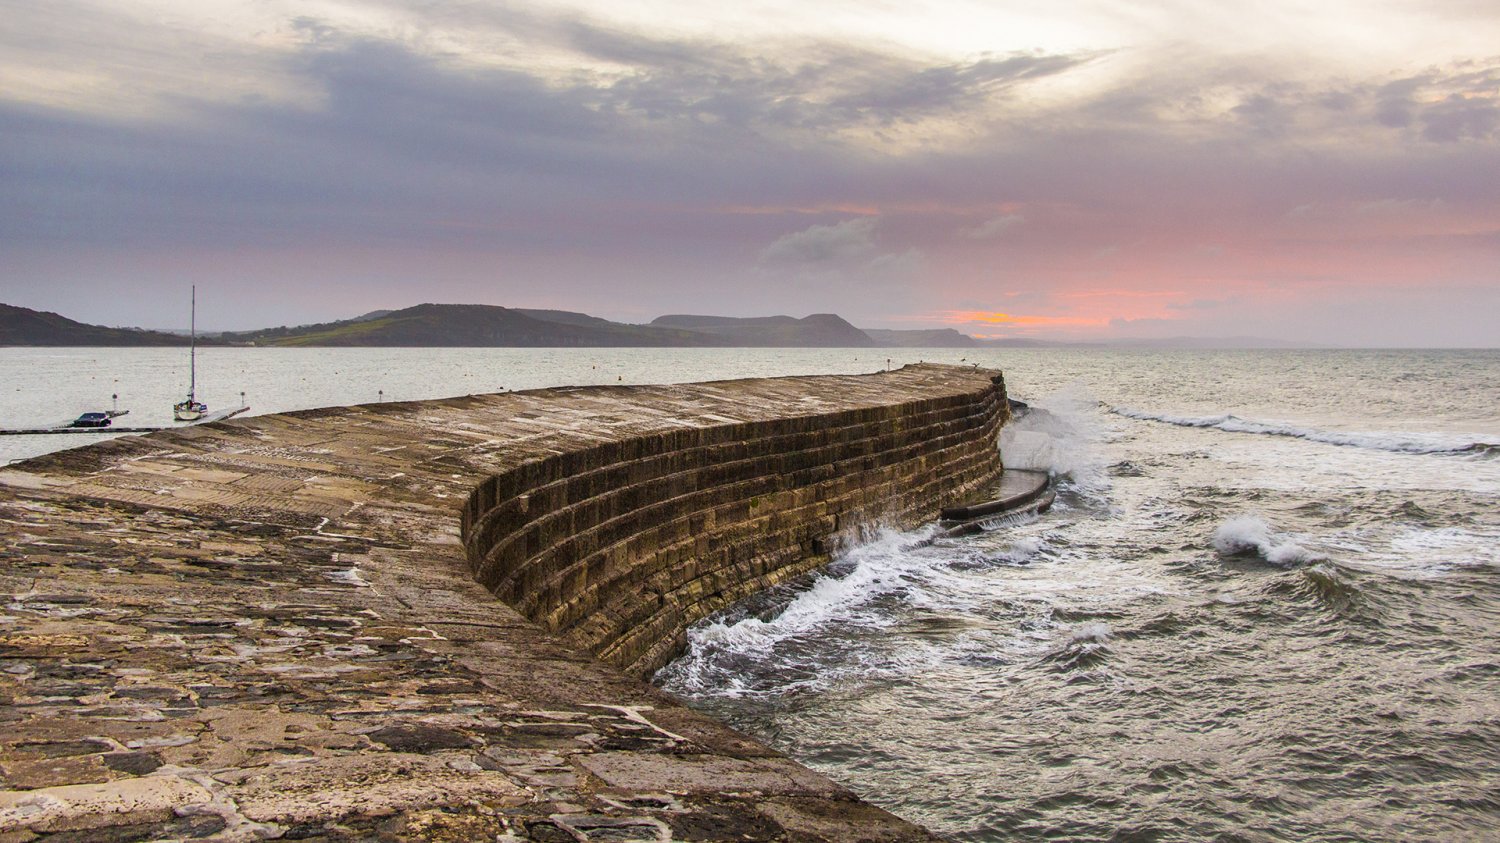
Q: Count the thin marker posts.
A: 4